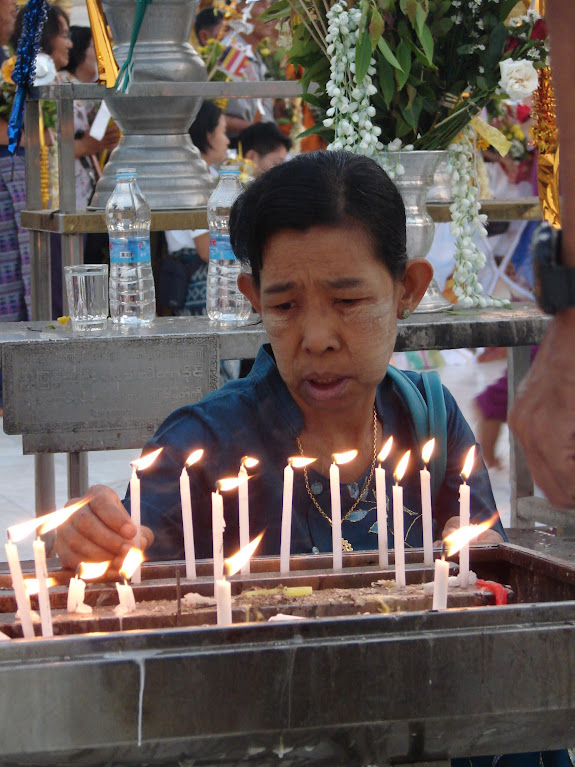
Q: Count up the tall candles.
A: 12